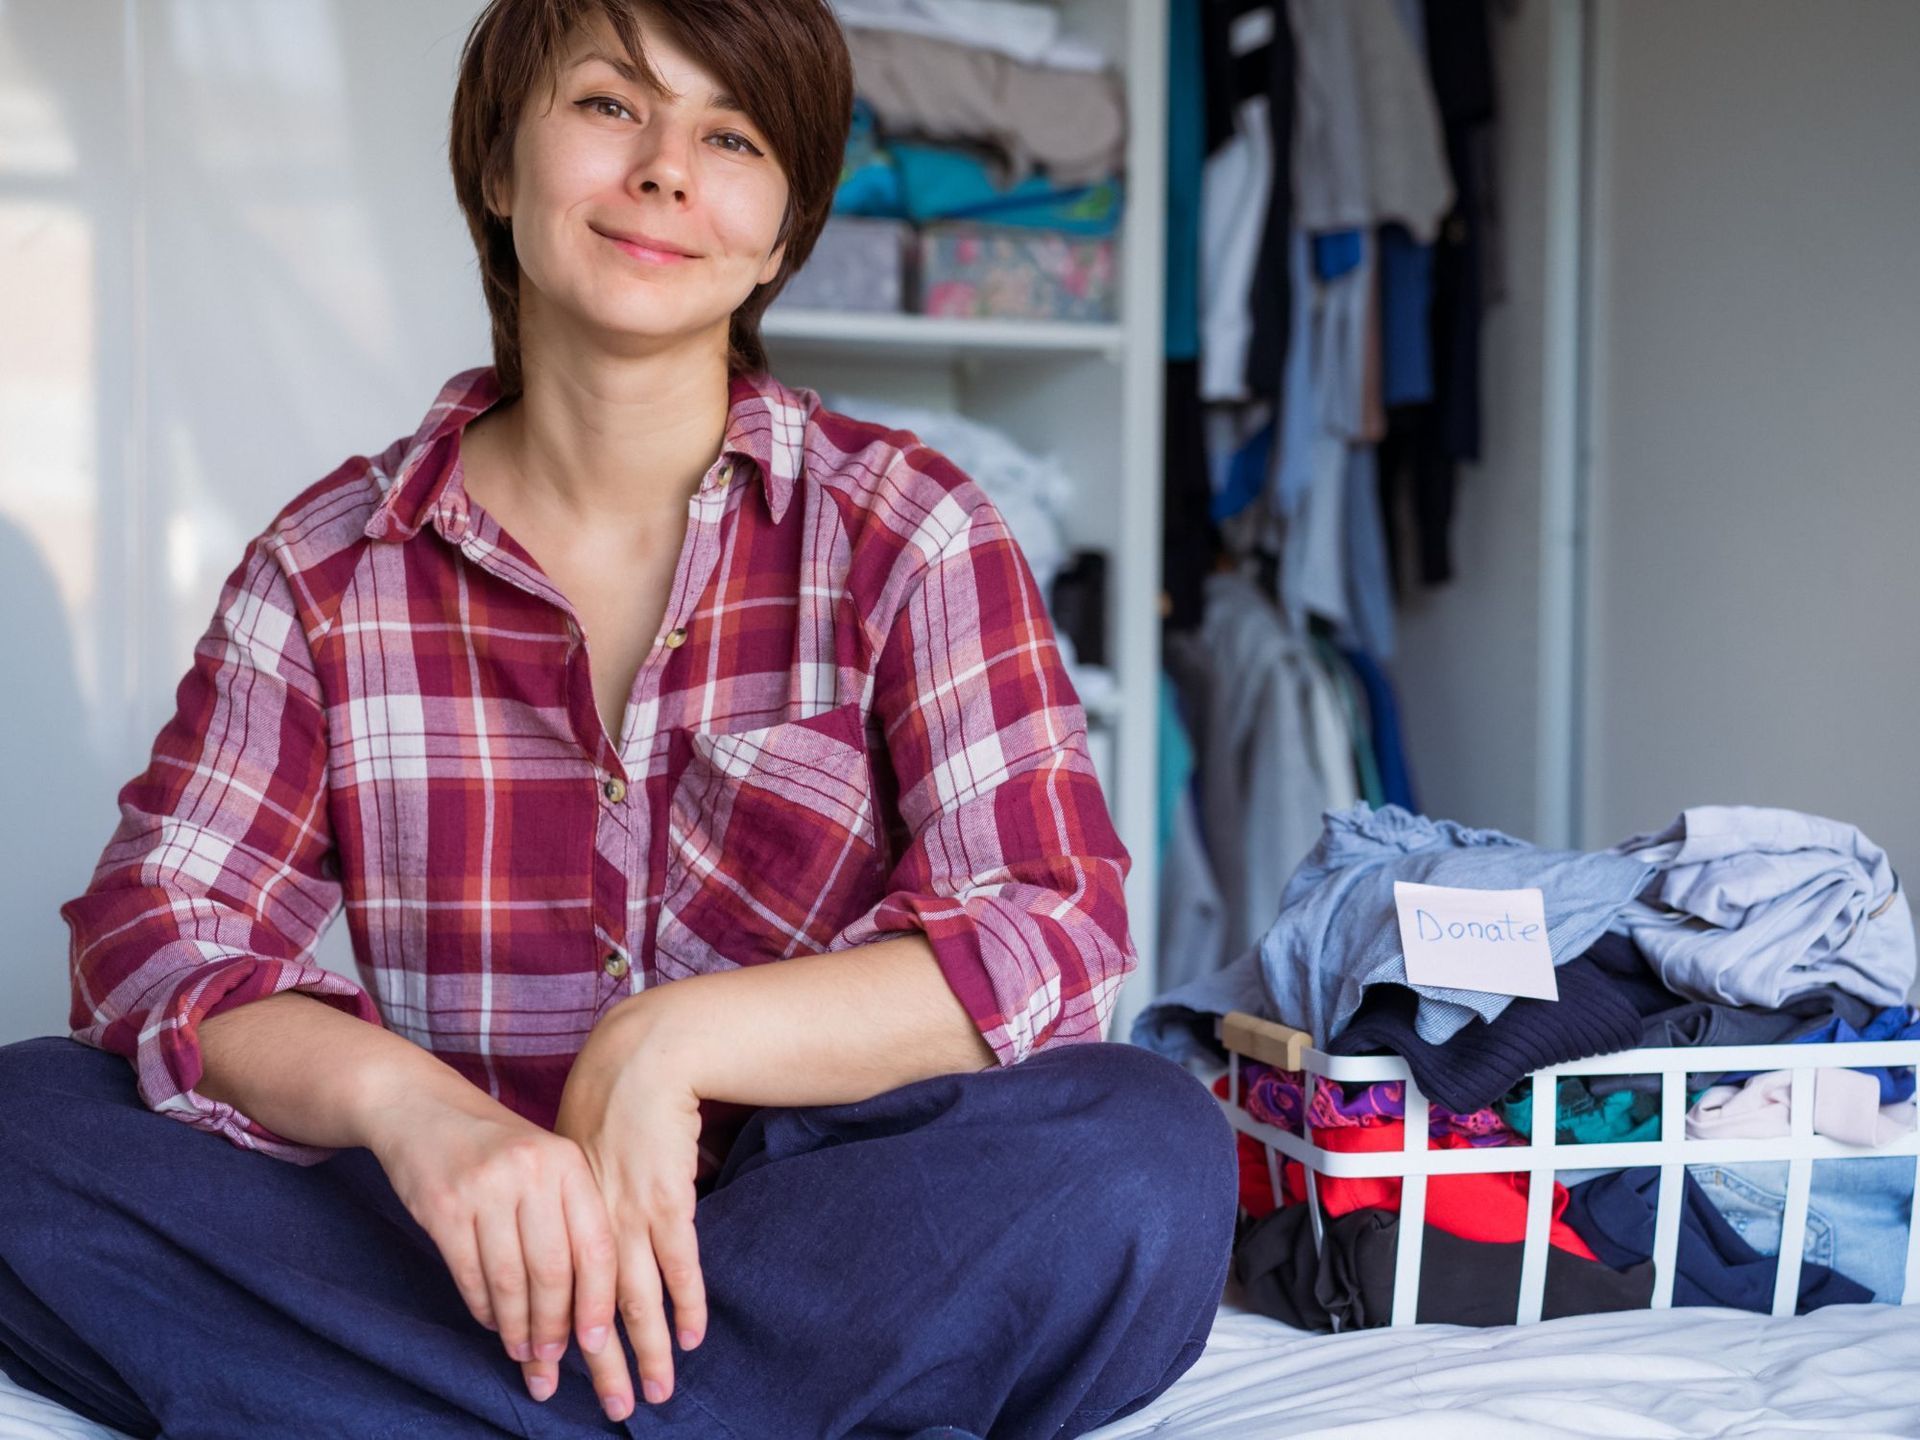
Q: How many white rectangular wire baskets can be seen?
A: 1